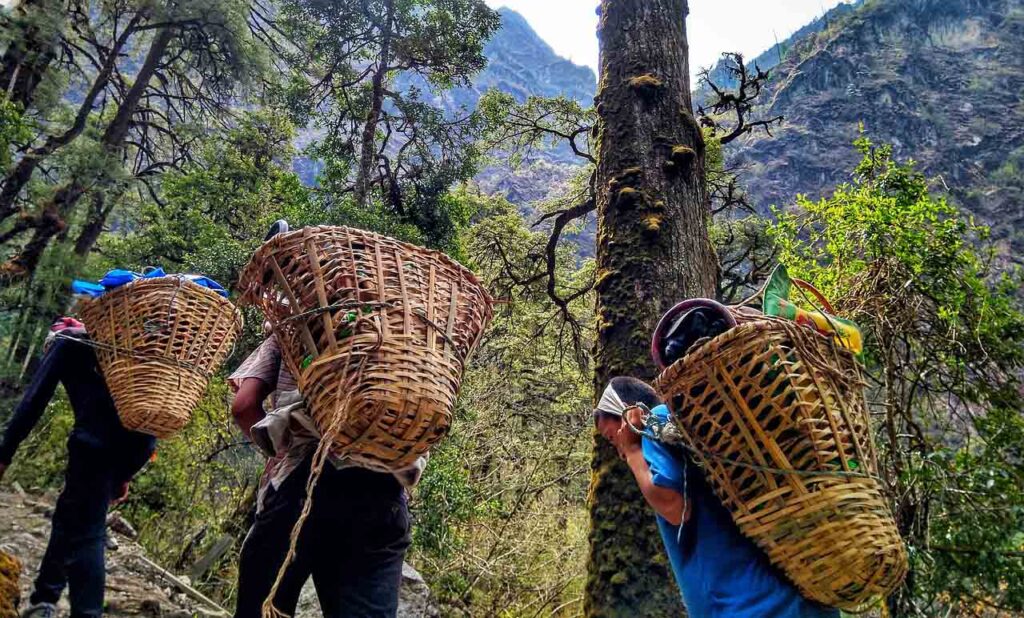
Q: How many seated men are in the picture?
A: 0